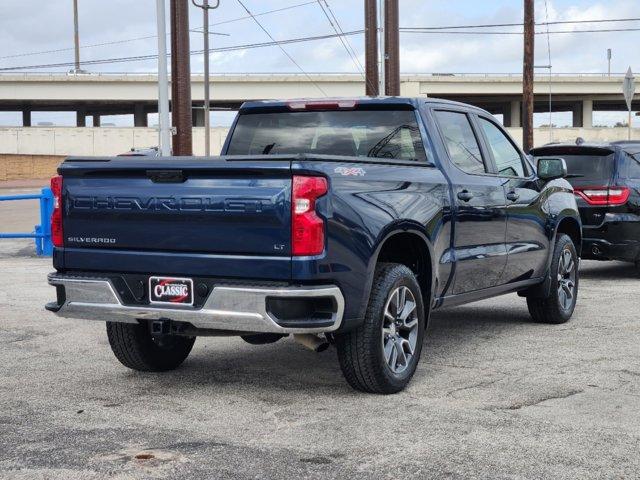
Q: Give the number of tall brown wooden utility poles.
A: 4